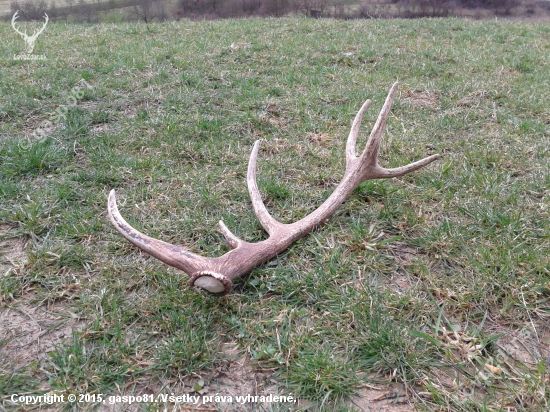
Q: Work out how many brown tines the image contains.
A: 6